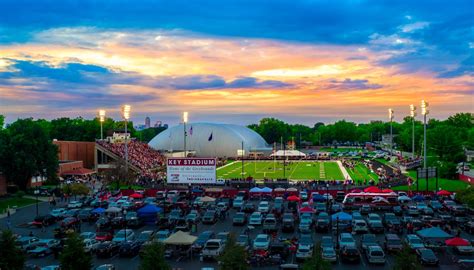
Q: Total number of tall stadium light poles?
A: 6